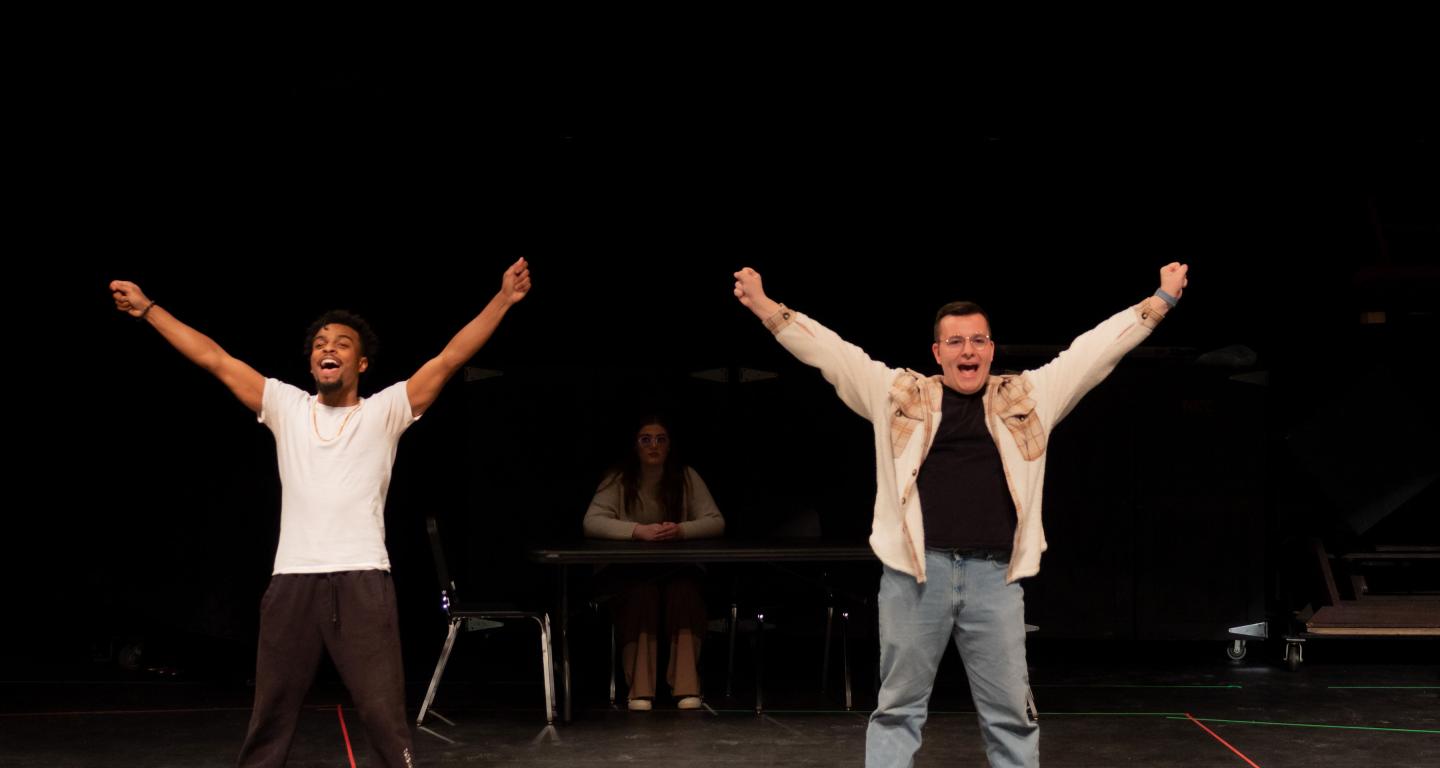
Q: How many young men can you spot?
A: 2